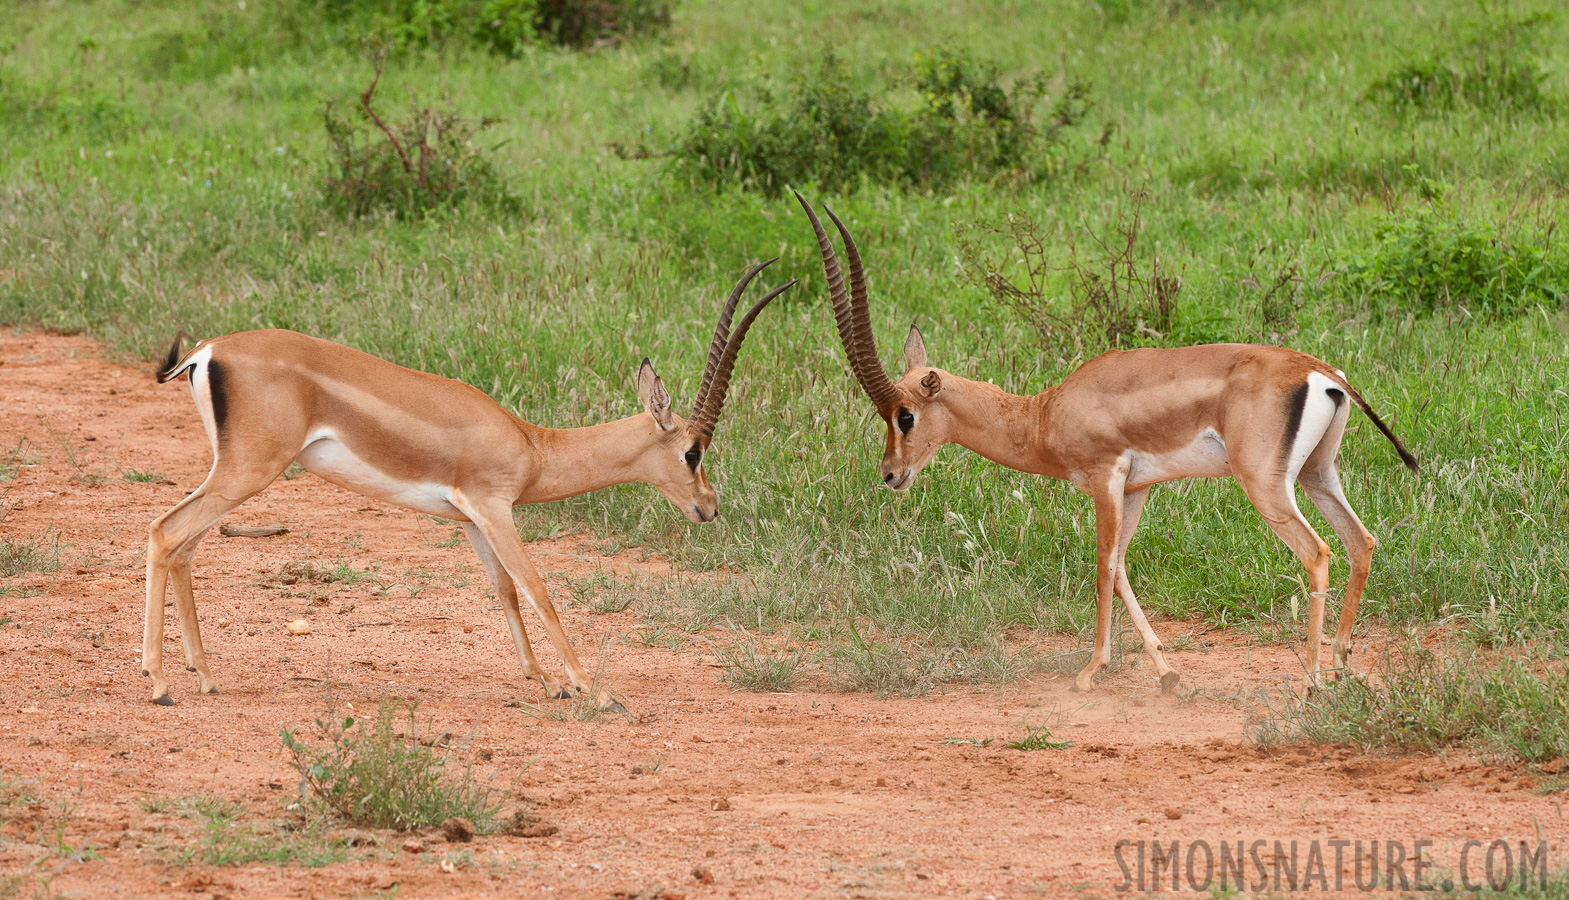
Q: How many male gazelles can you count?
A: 2